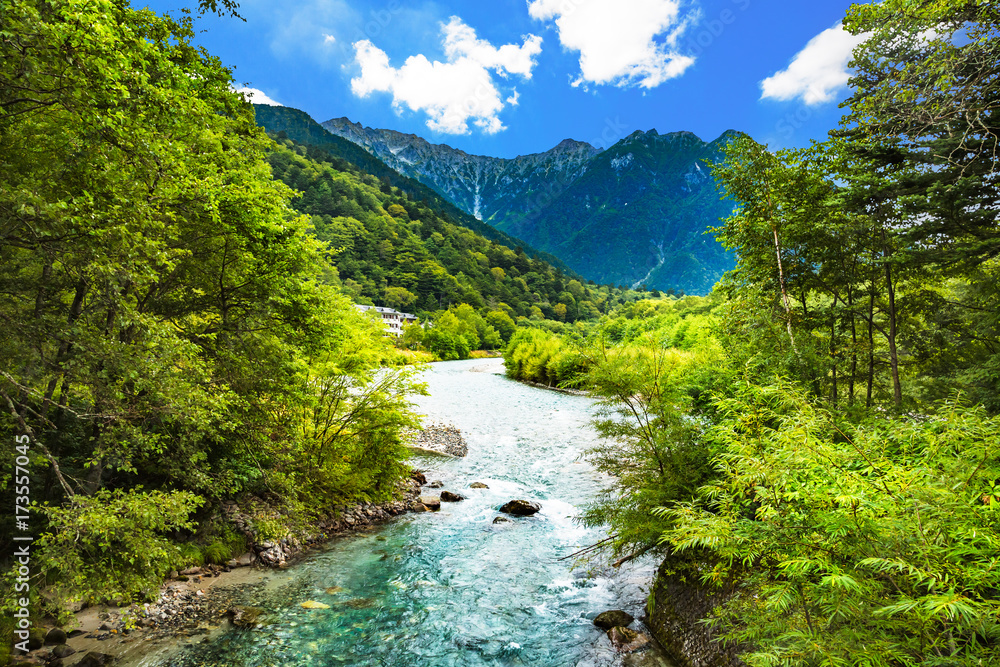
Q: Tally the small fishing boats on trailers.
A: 0